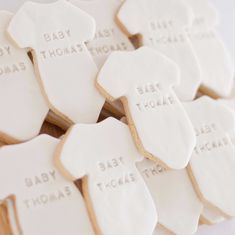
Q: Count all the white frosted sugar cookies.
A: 10